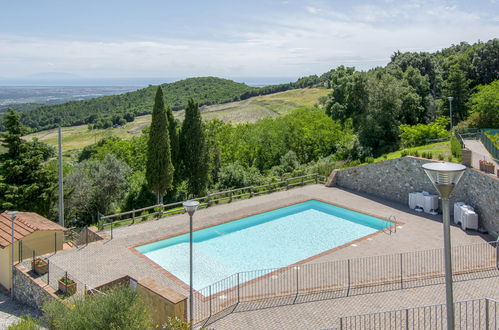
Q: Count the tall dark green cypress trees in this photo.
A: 3